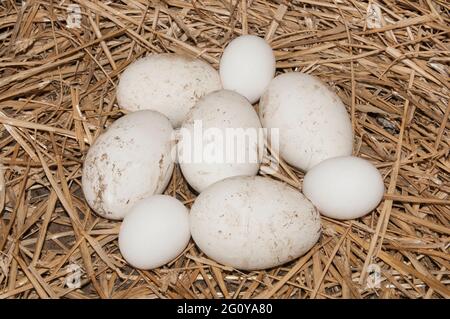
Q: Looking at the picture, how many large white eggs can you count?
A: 5